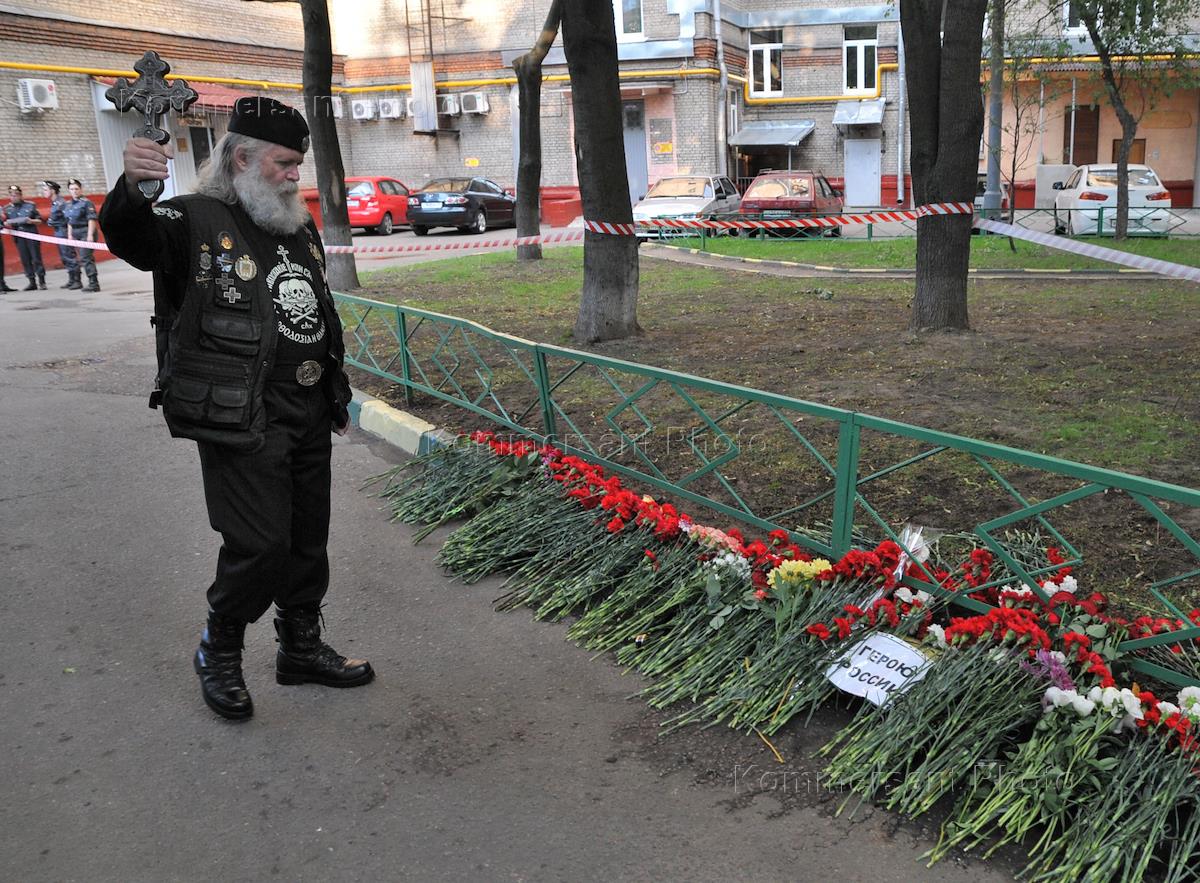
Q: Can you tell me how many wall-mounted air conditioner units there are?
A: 7